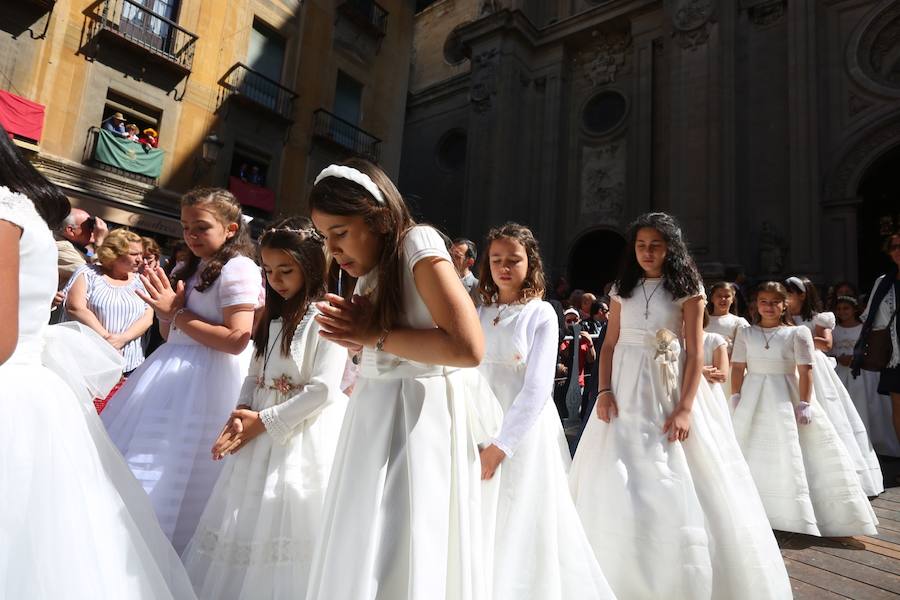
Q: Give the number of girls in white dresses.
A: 11